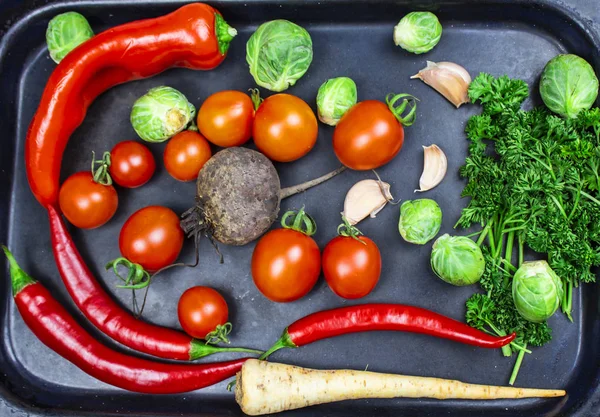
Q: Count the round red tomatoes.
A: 10